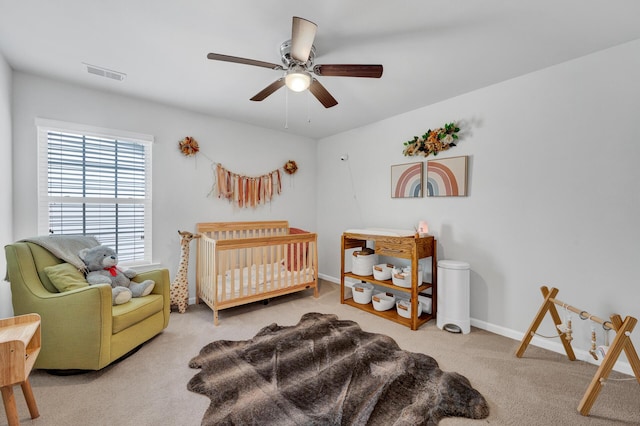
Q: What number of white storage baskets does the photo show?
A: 6